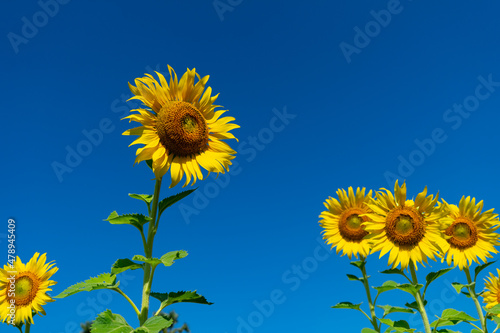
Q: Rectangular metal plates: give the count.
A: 0